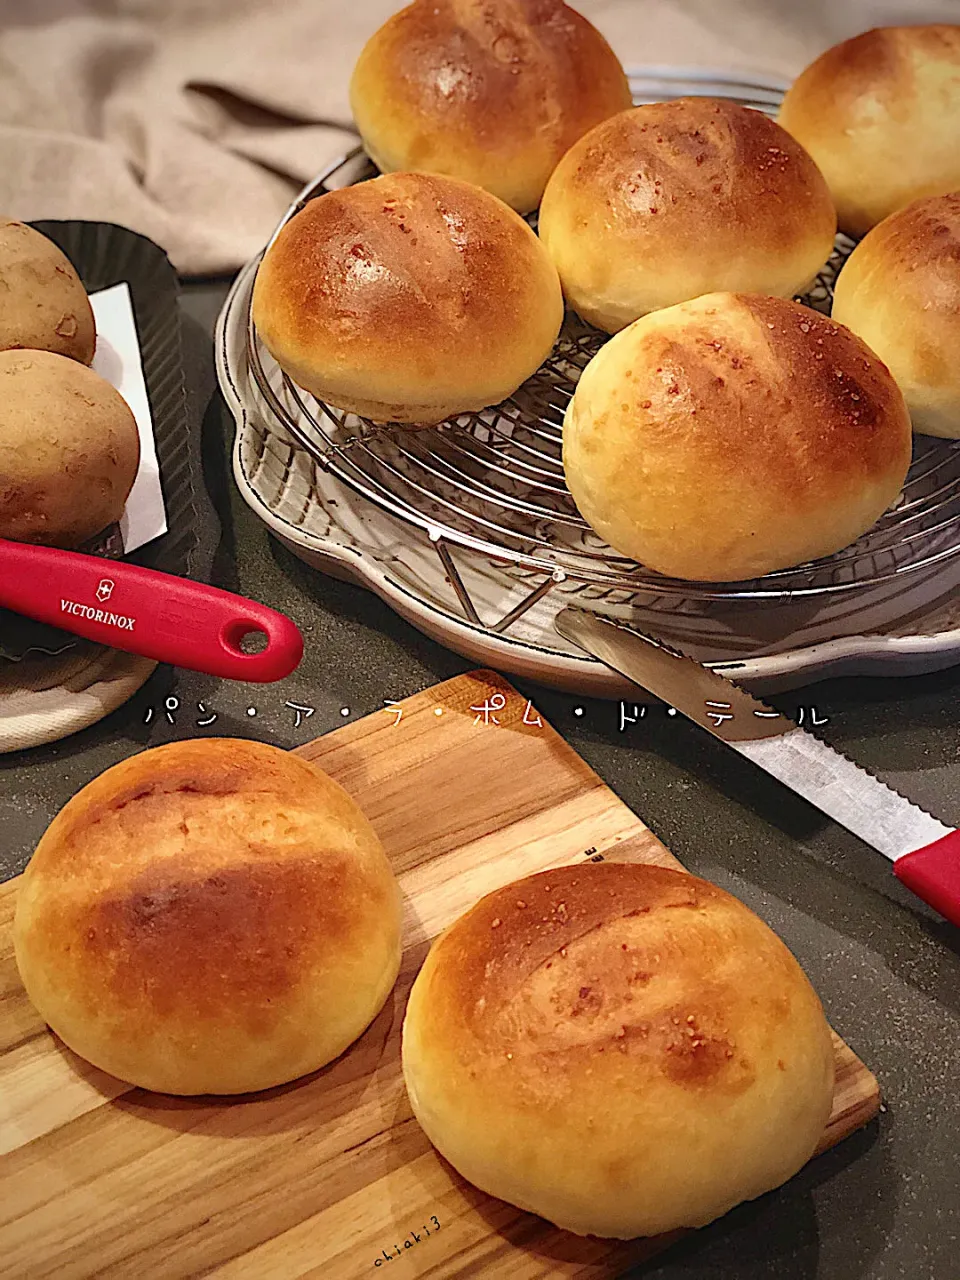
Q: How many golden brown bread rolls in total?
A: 8